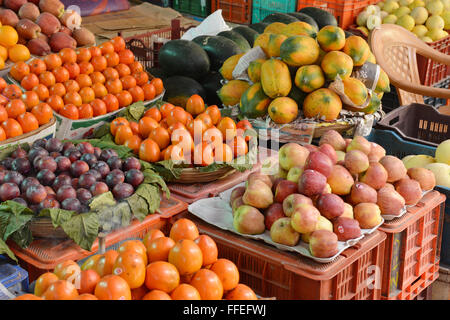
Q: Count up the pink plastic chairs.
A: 1